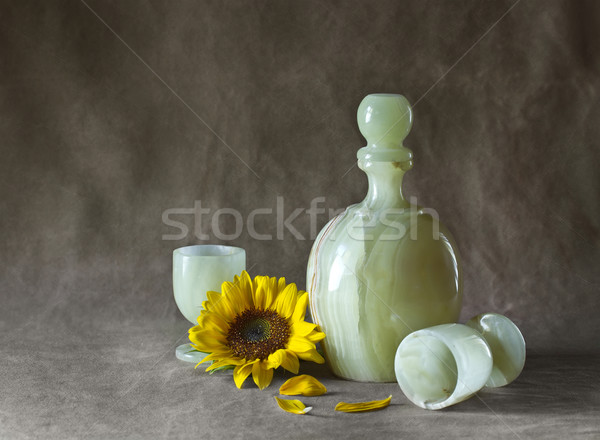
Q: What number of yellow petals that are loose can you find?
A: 3